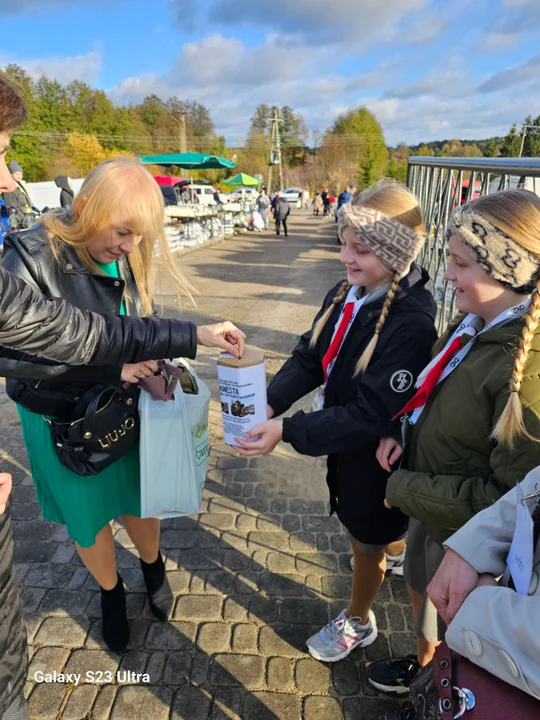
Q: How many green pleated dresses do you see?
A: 1